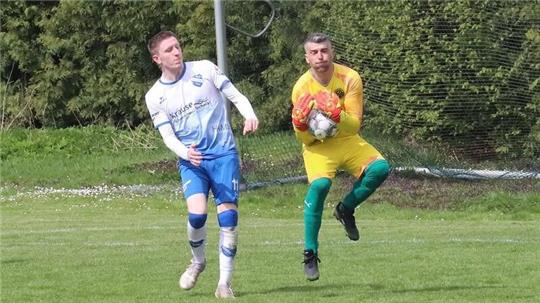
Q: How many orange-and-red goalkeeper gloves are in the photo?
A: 2